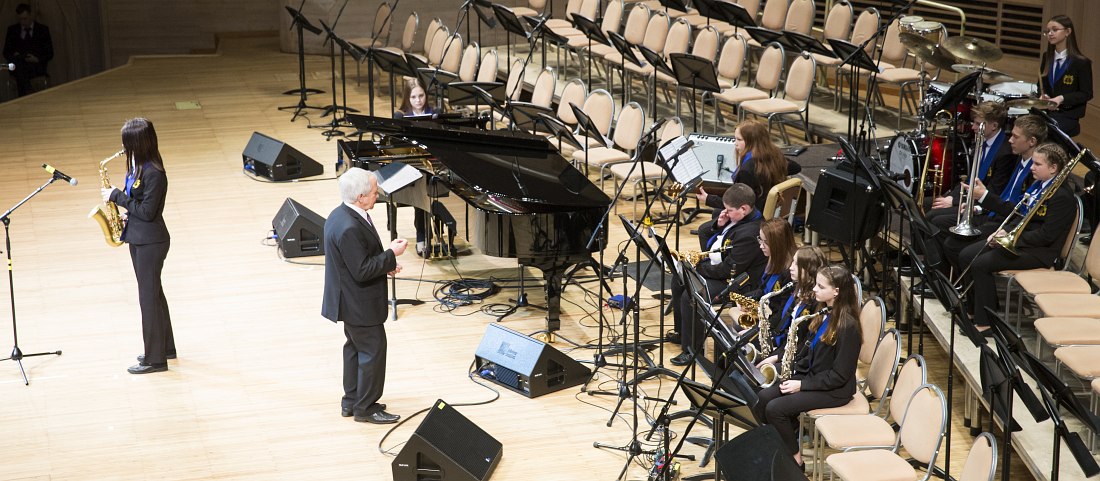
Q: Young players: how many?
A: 11